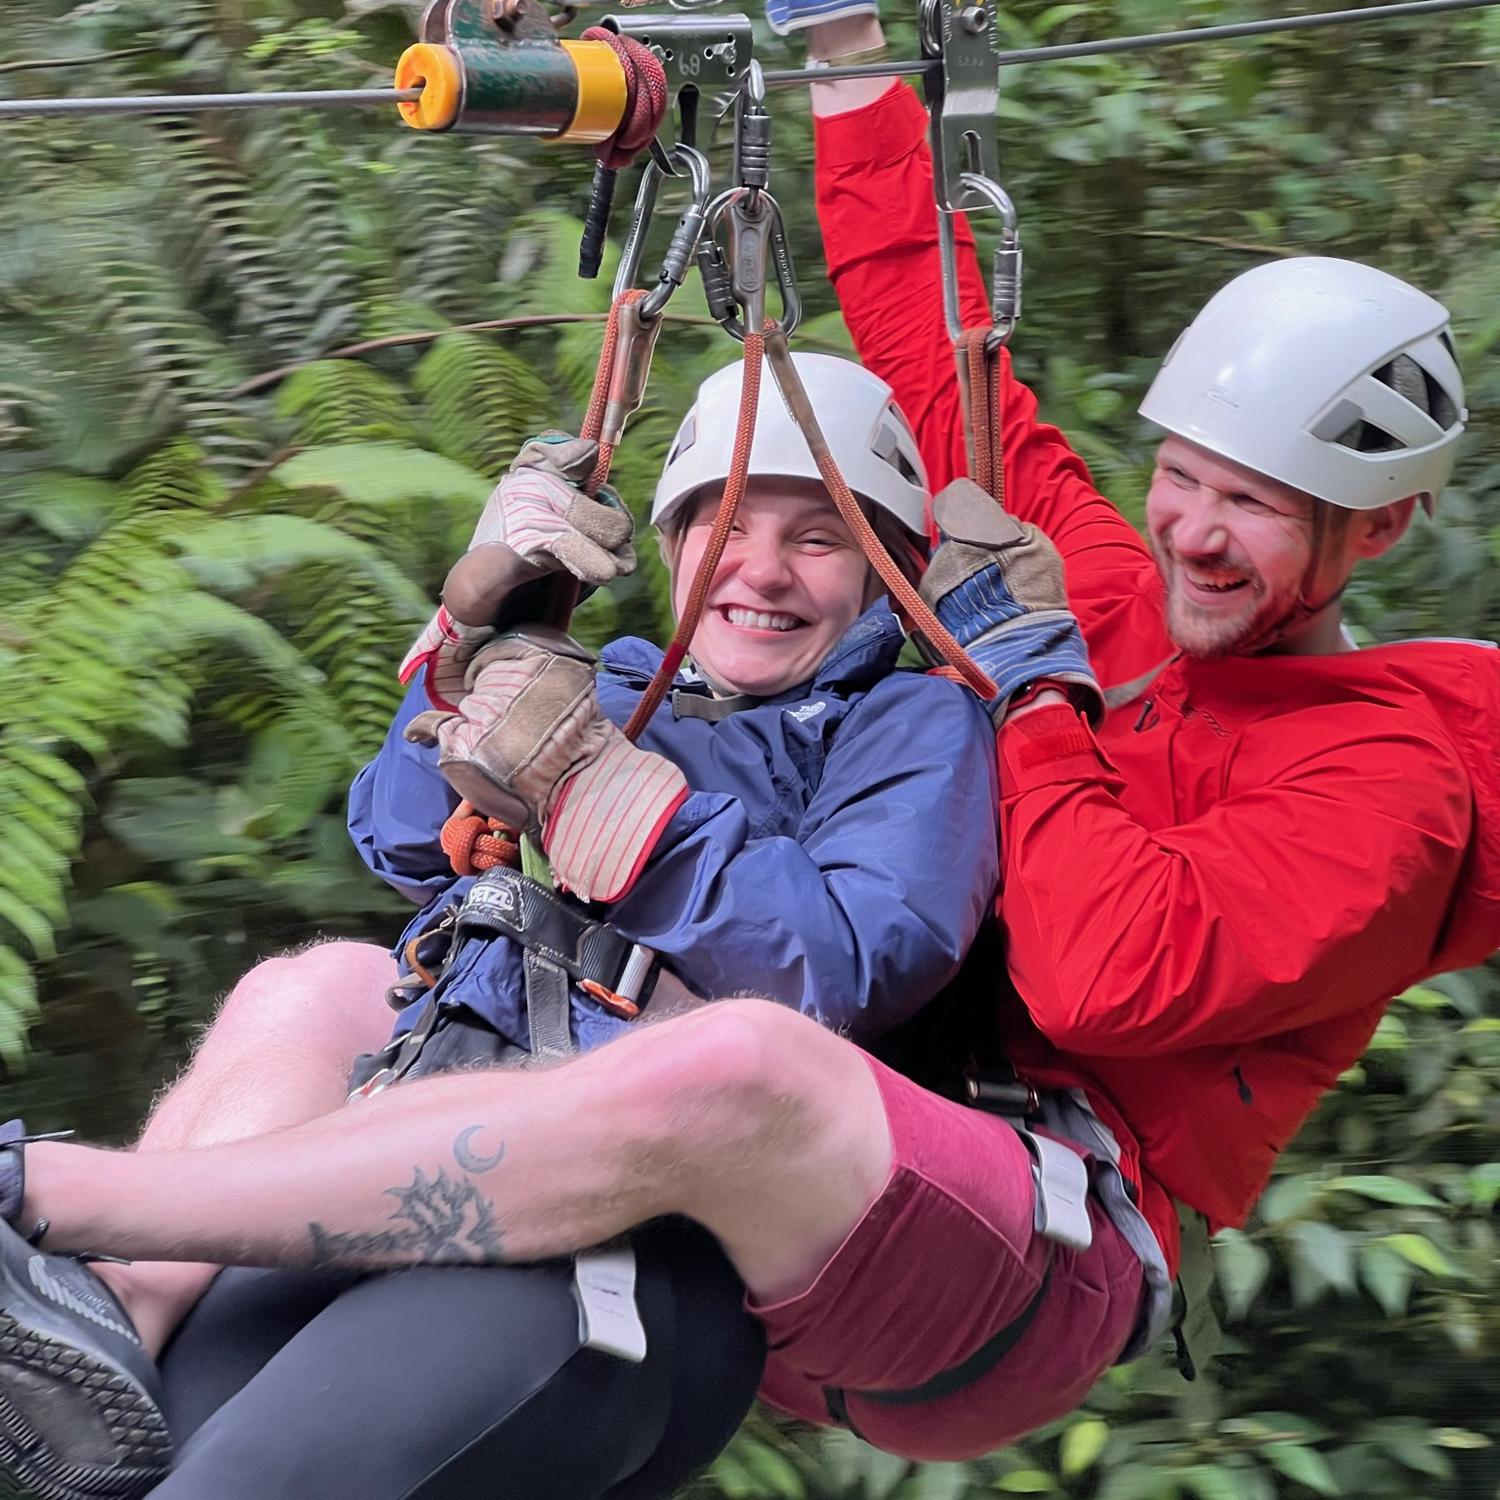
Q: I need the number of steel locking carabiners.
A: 4